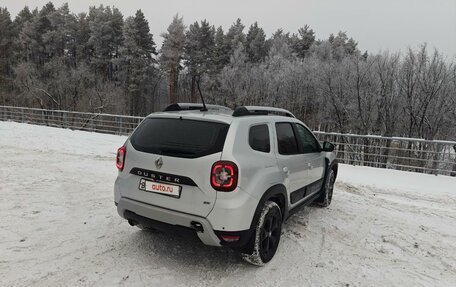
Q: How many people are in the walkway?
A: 0